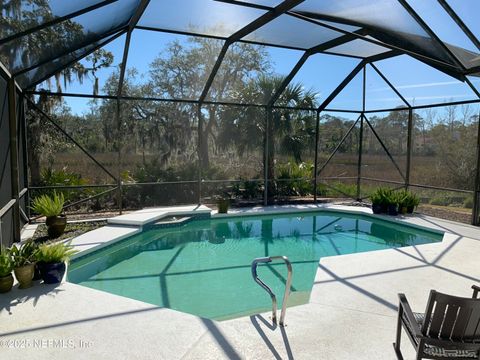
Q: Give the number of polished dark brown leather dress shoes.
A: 0